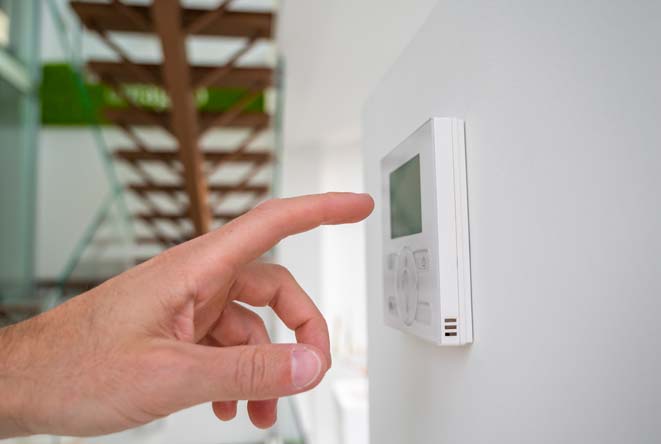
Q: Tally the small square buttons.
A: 4